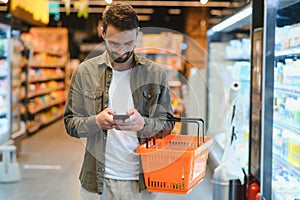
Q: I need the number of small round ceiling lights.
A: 3